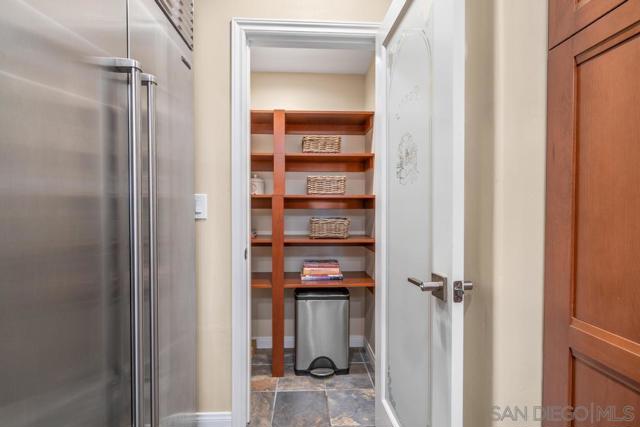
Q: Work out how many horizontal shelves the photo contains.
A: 5